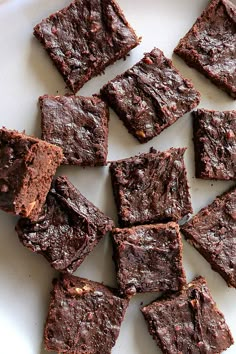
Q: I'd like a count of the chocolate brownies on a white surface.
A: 12